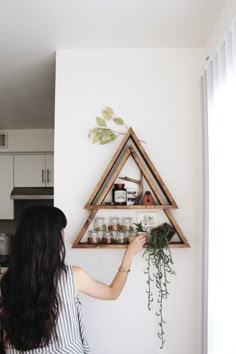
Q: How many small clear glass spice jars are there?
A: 7